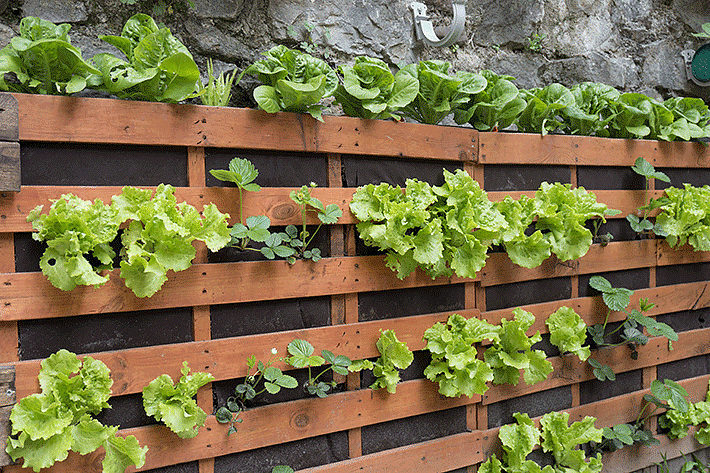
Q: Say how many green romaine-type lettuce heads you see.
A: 10